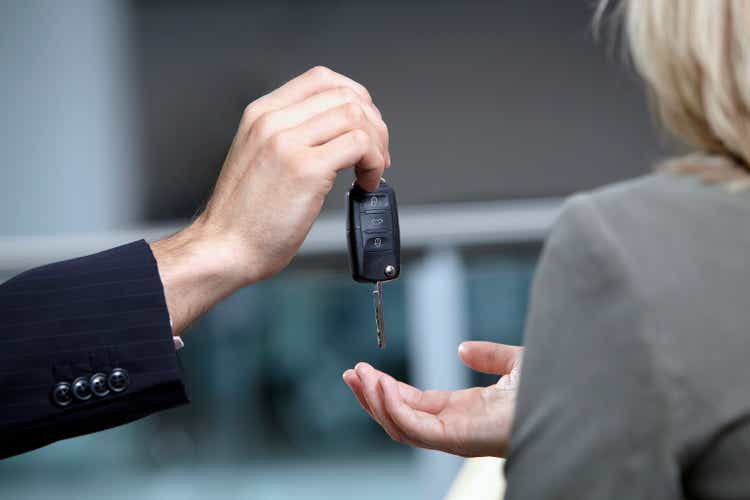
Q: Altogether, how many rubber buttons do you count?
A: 3